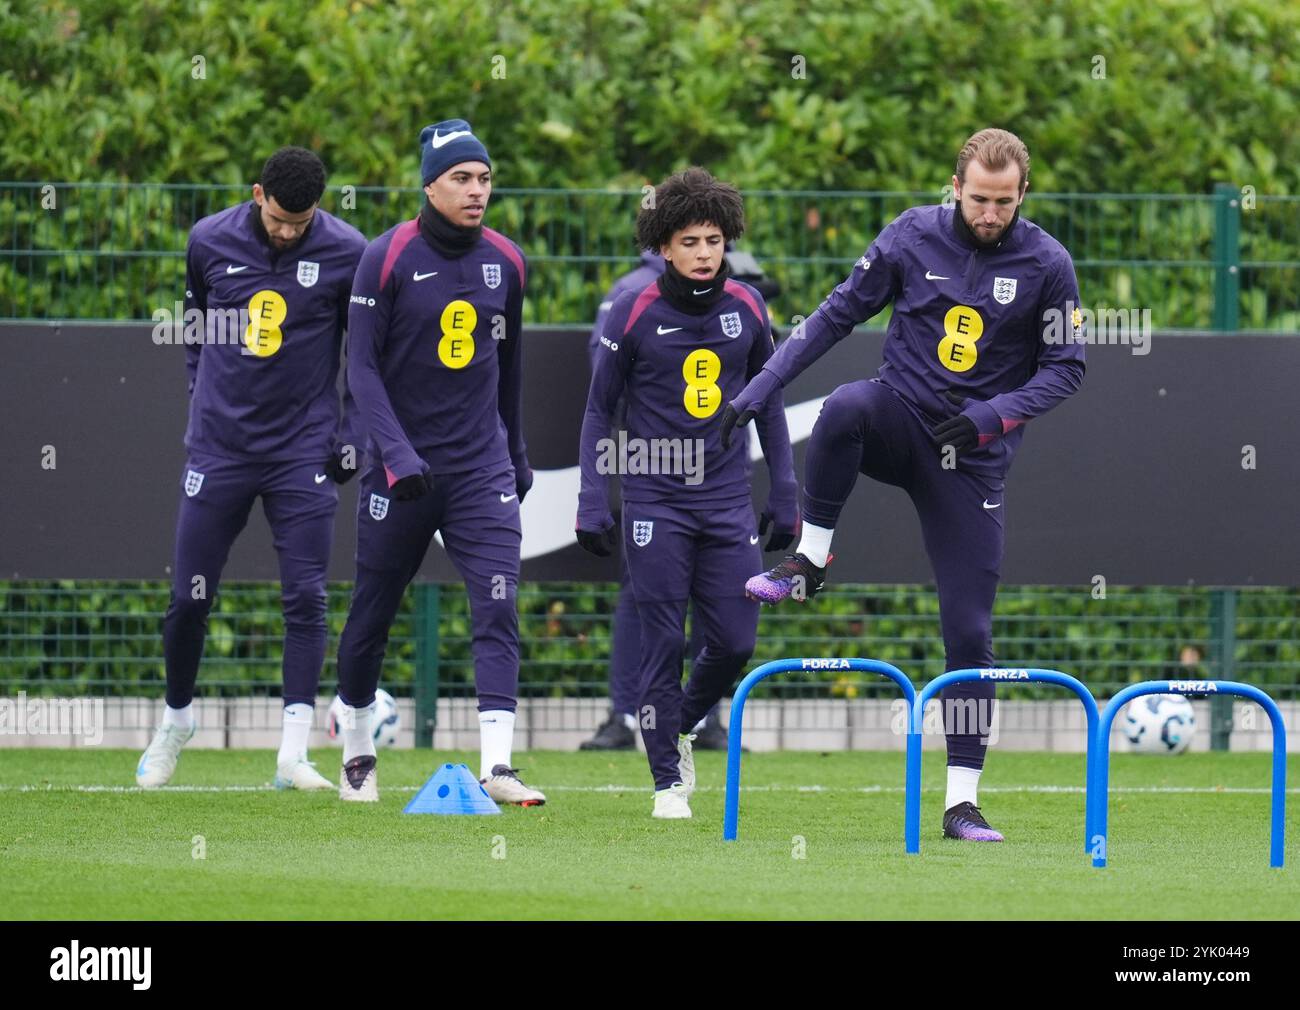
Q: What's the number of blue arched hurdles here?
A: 3